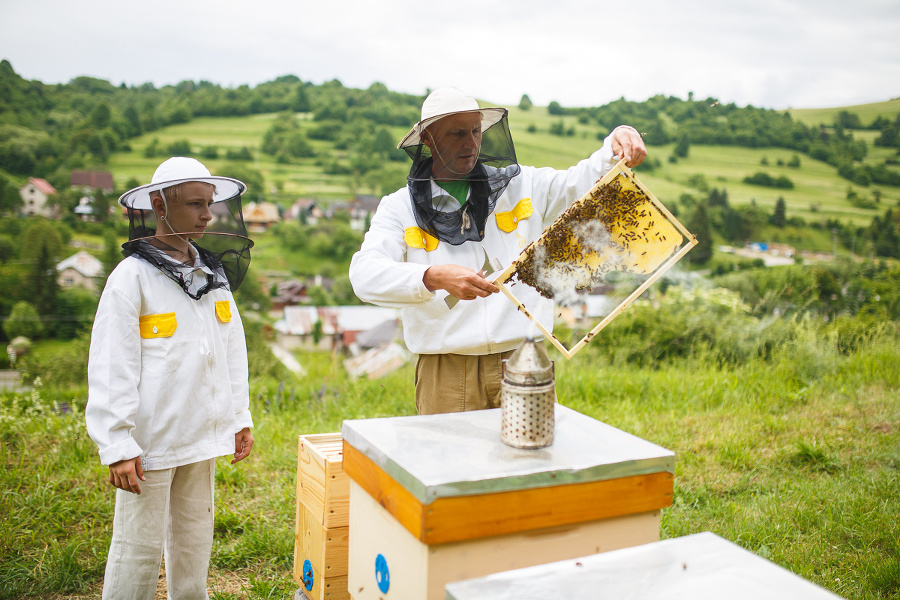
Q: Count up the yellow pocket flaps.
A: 4